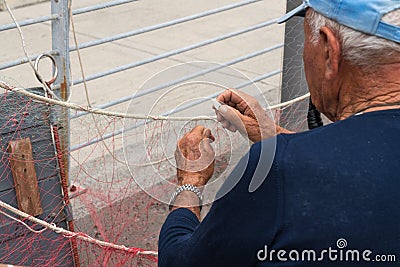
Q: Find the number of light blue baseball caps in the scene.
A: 1